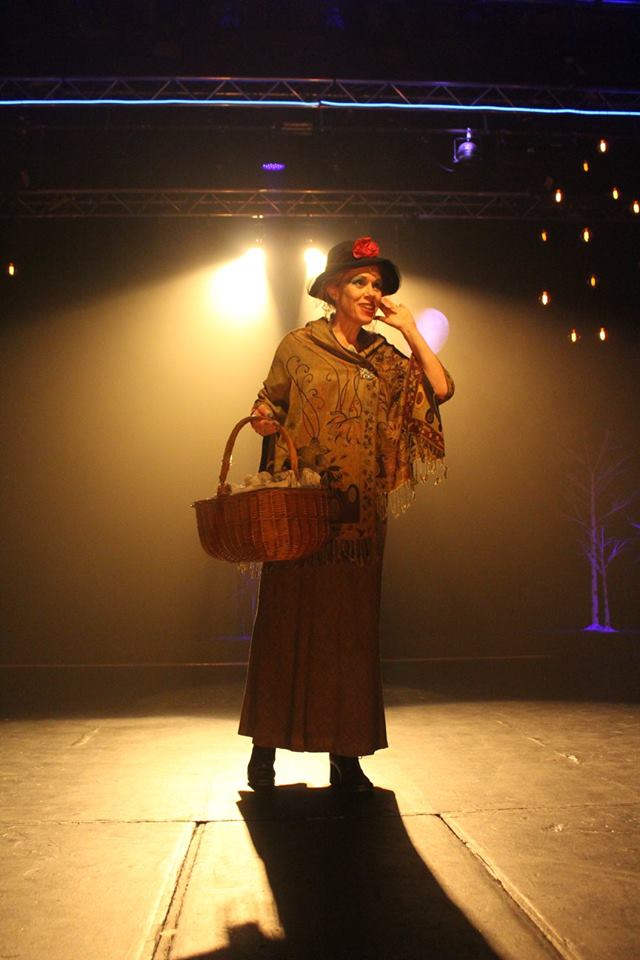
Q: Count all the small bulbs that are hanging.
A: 12